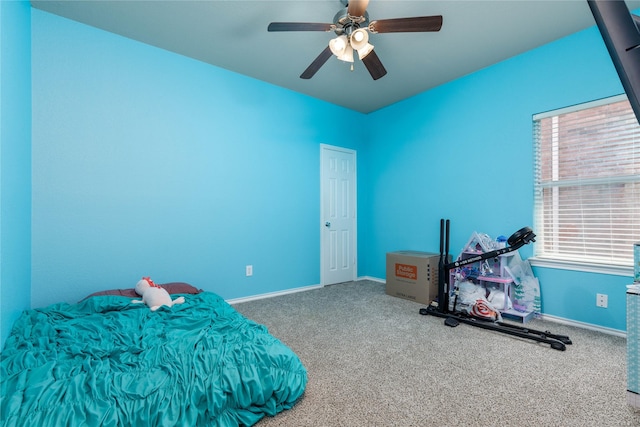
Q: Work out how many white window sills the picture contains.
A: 1